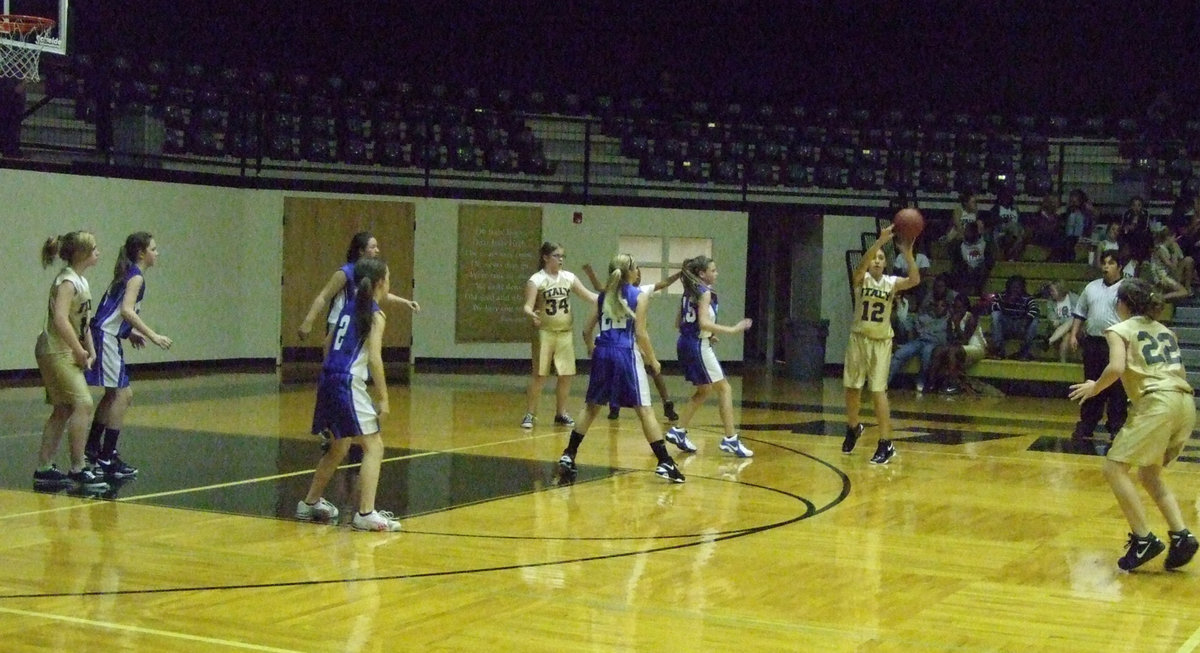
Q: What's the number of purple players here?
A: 5